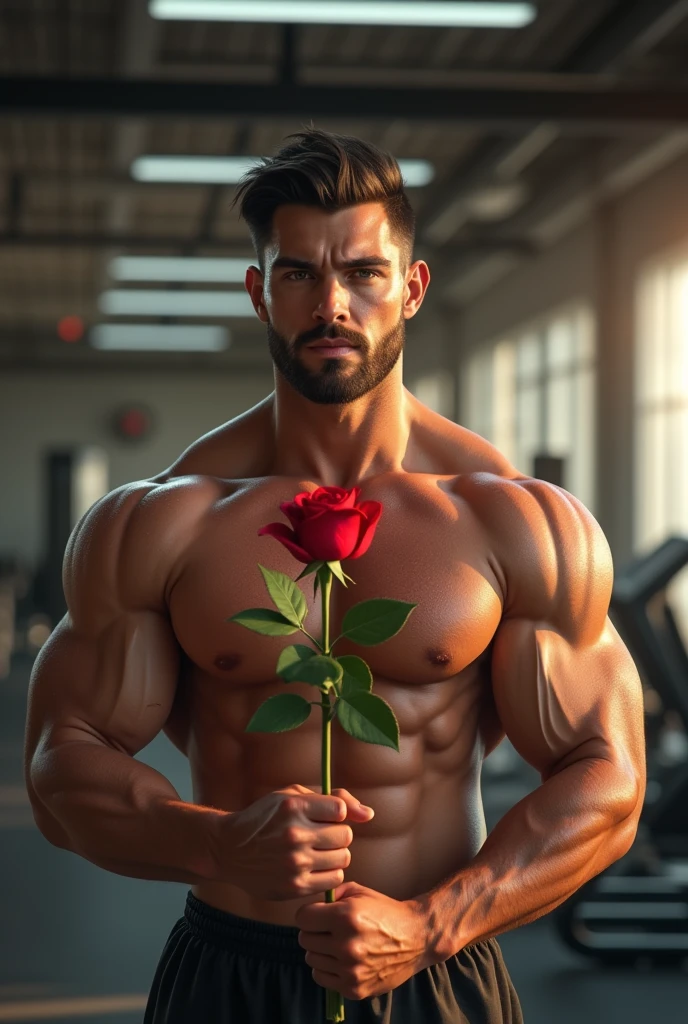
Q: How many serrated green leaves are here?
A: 7